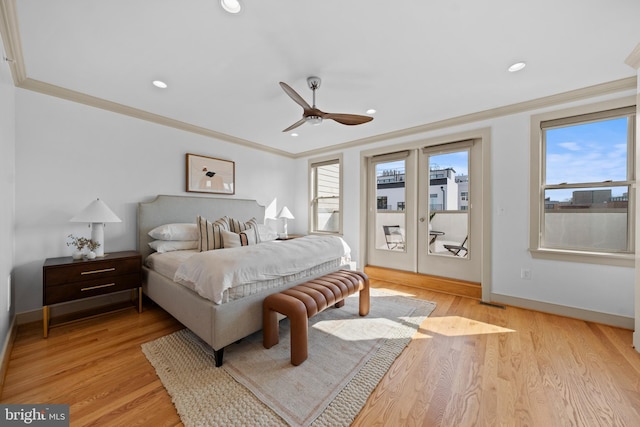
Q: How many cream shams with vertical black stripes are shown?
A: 2